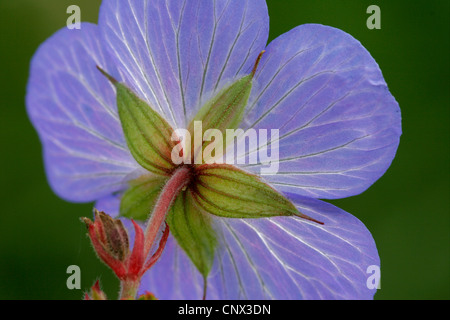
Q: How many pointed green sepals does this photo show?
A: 5